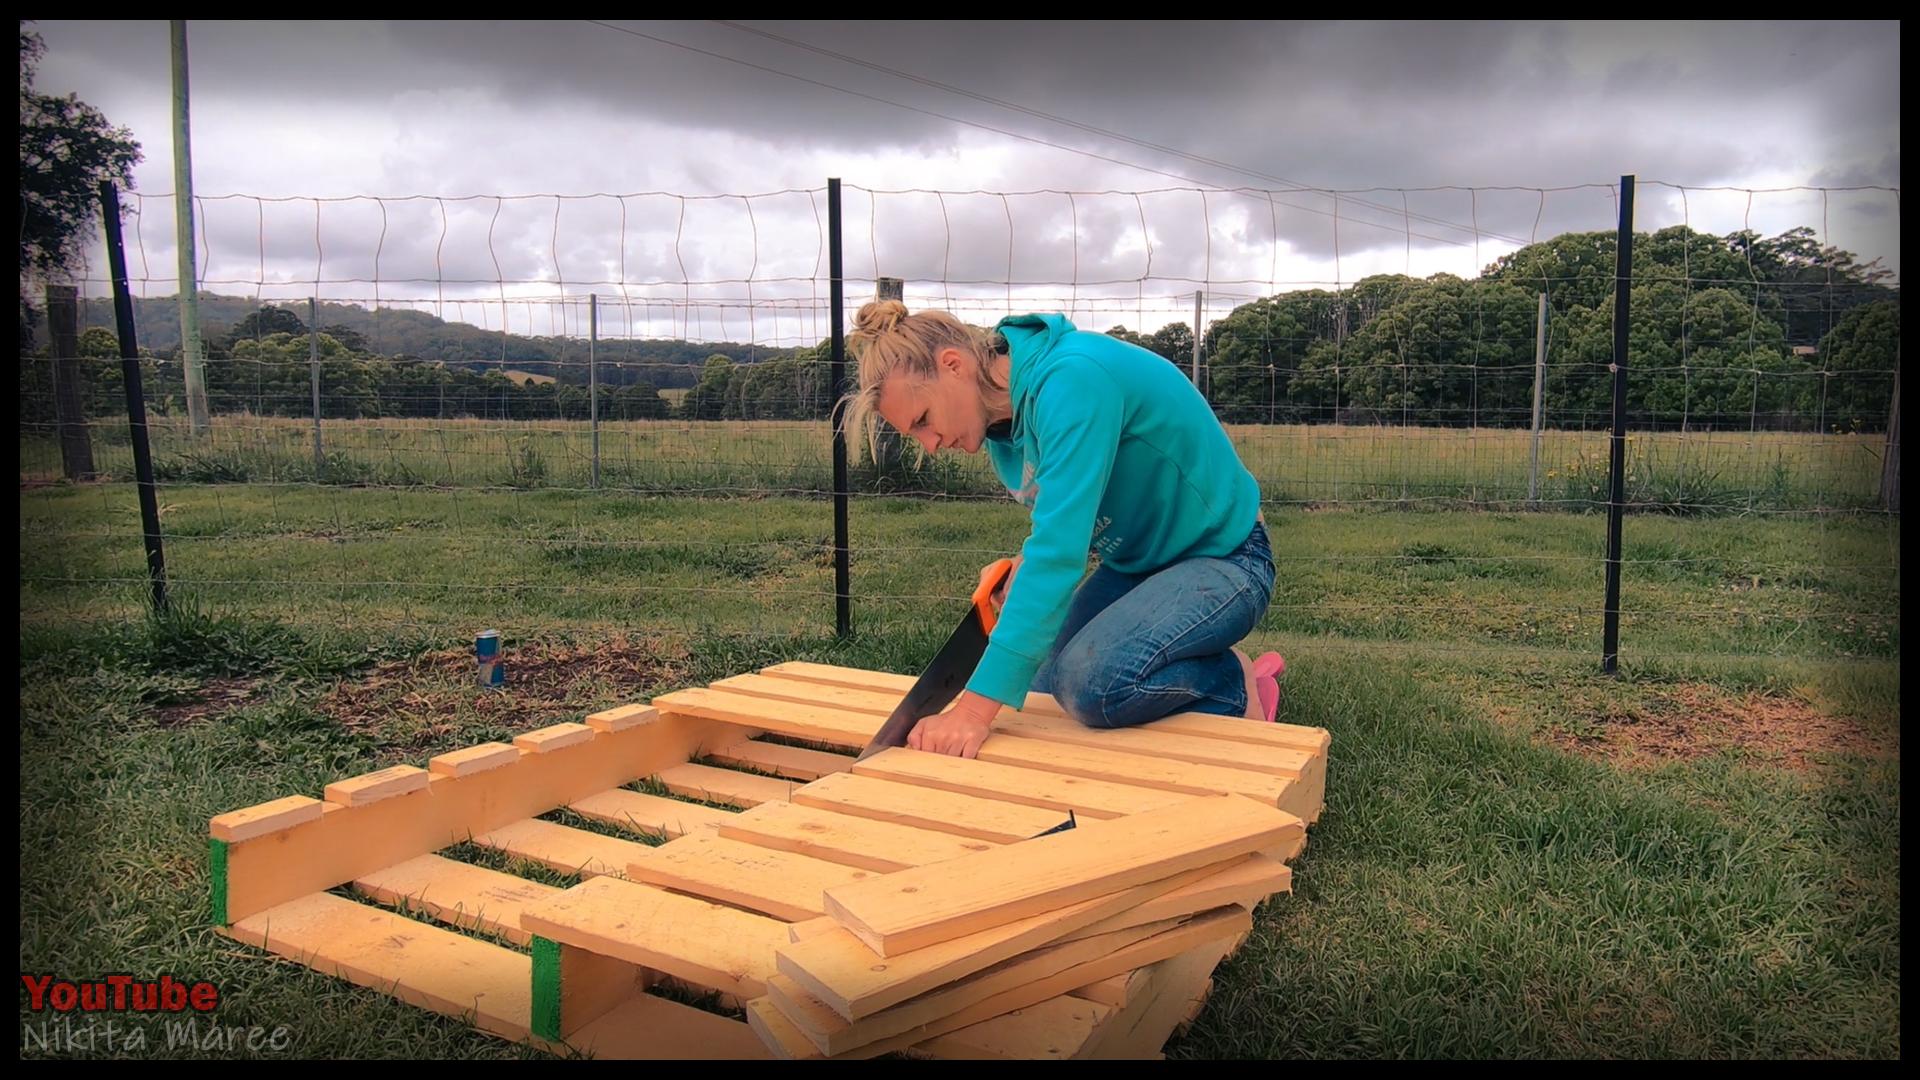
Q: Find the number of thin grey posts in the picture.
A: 4